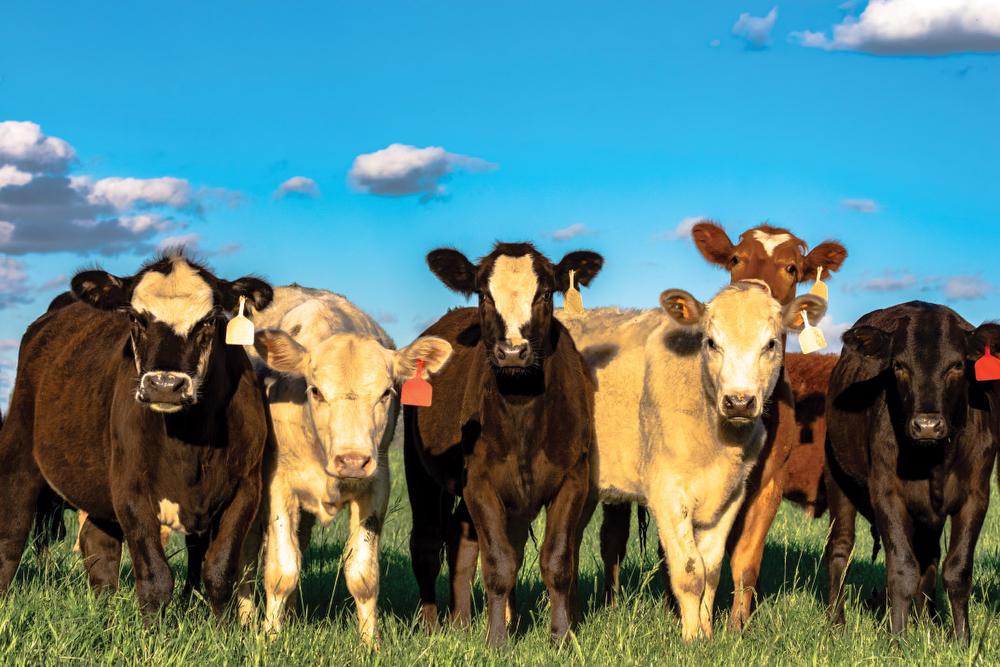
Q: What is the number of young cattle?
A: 6